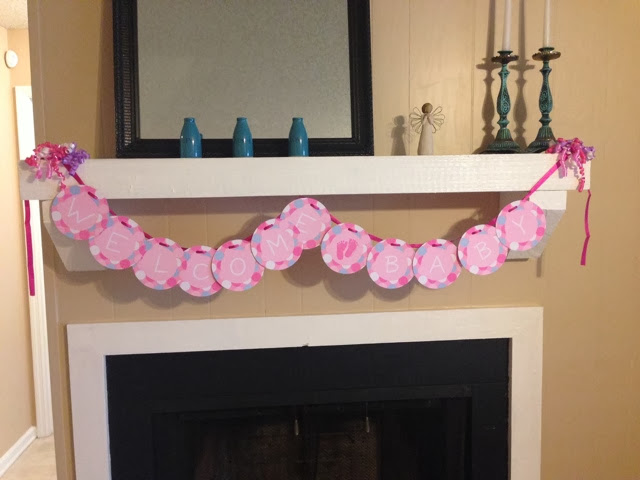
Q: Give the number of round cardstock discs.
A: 12